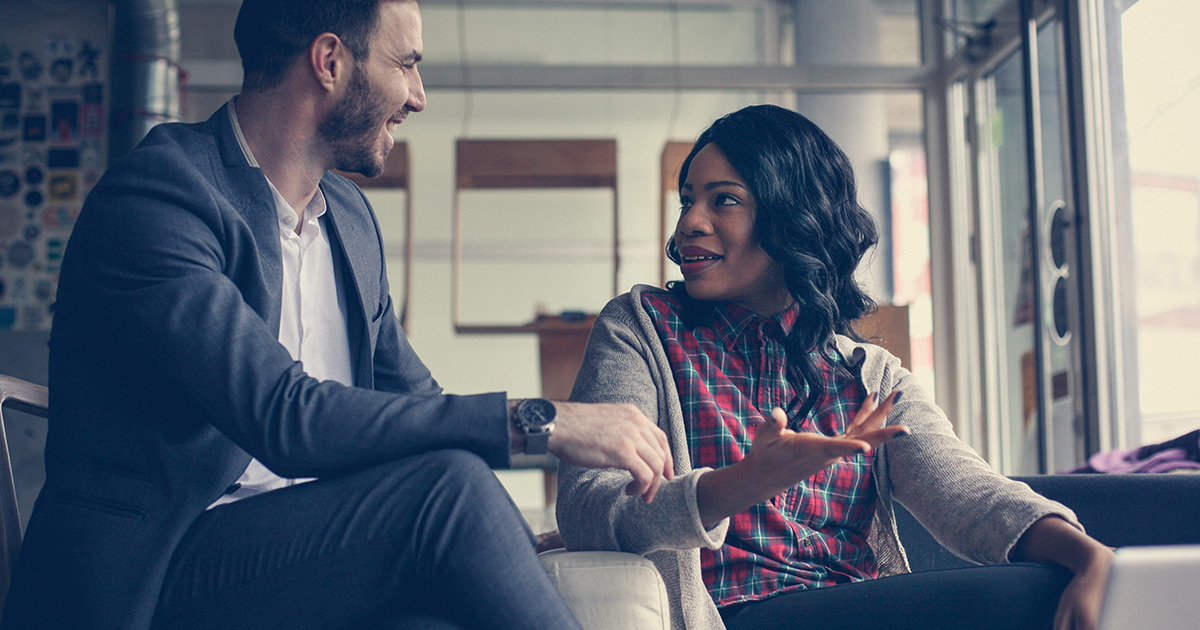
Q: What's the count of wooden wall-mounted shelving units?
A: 3